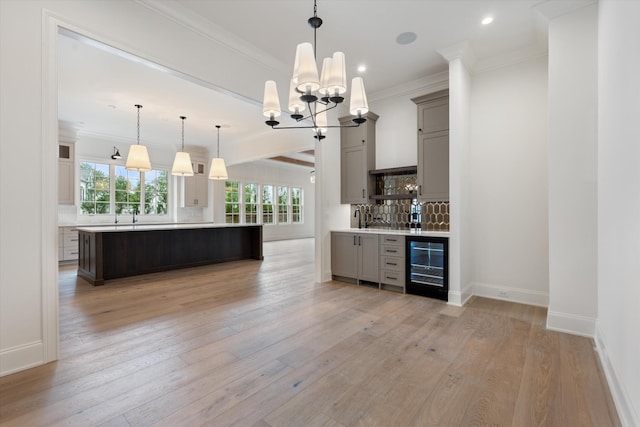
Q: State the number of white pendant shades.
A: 3